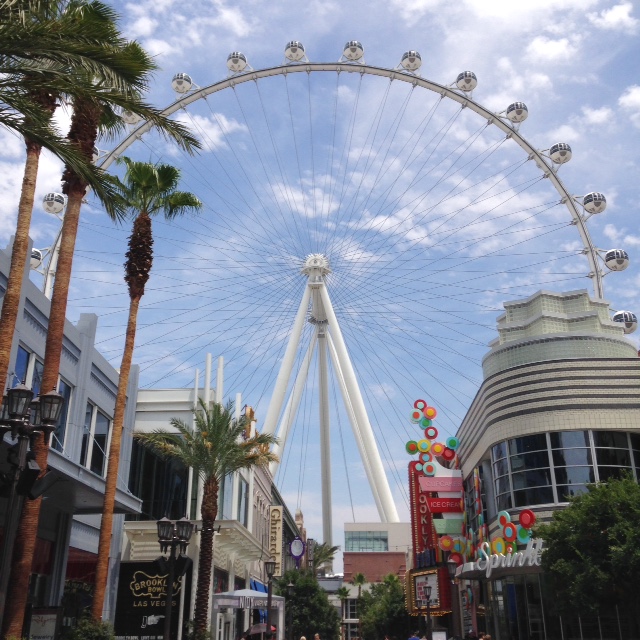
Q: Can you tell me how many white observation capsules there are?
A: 15